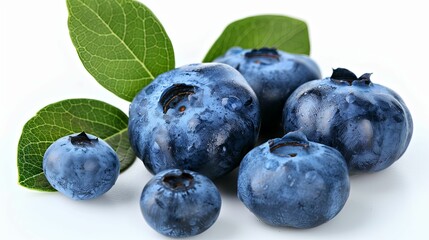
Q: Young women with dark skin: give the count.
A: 0